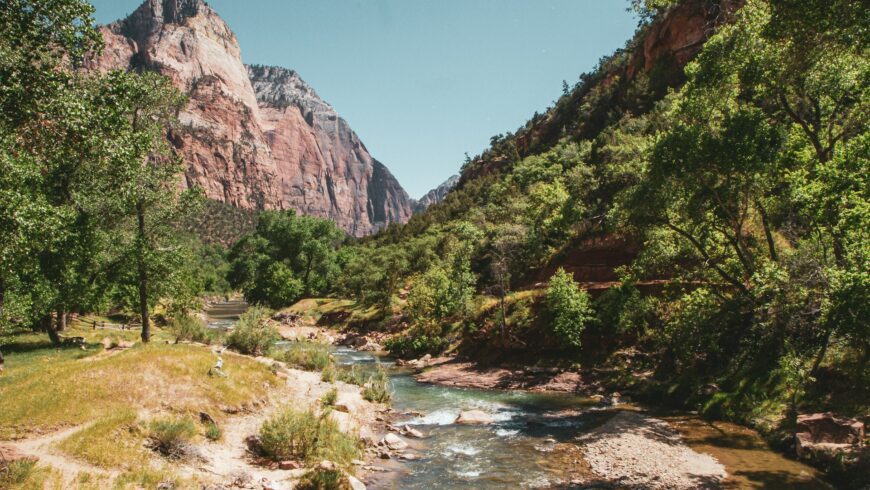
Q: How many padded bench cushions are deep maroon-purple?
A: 0